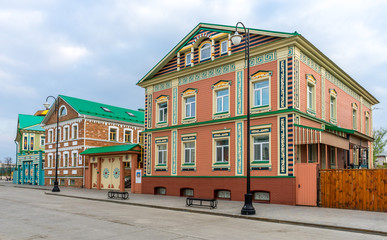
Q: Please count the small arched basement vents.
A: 4